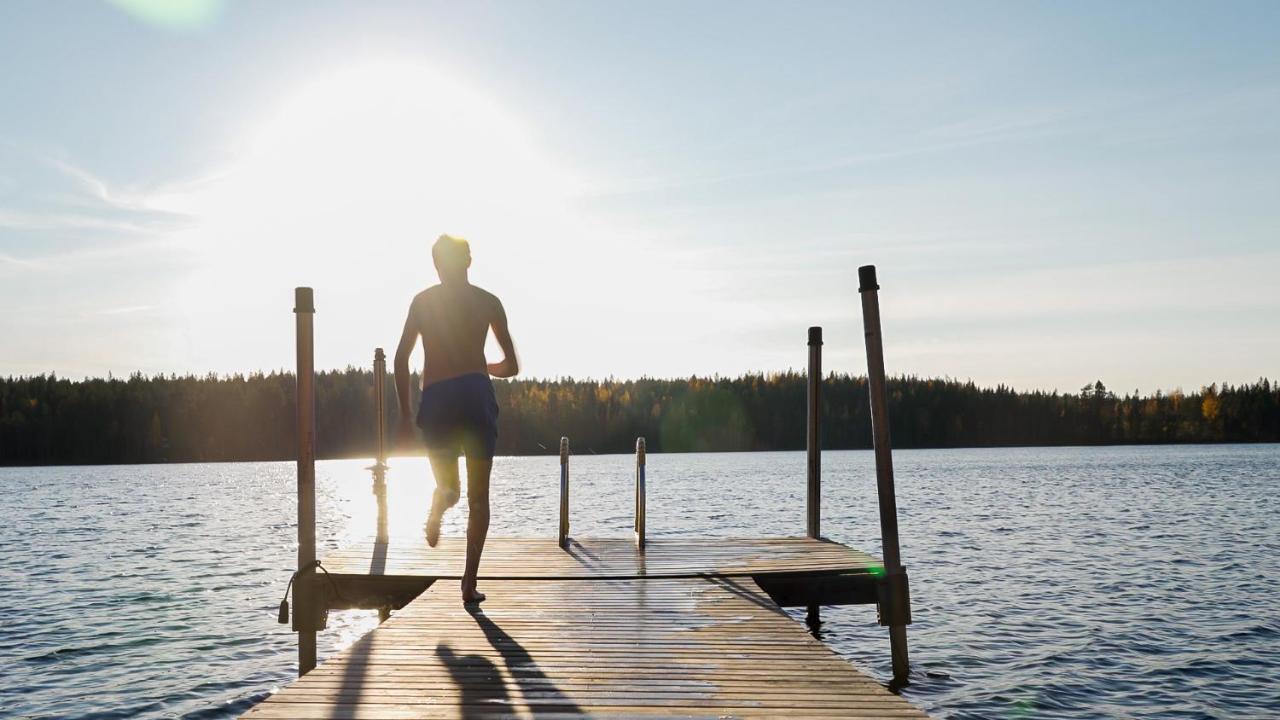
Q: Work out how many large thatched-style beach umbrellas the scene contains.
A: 0